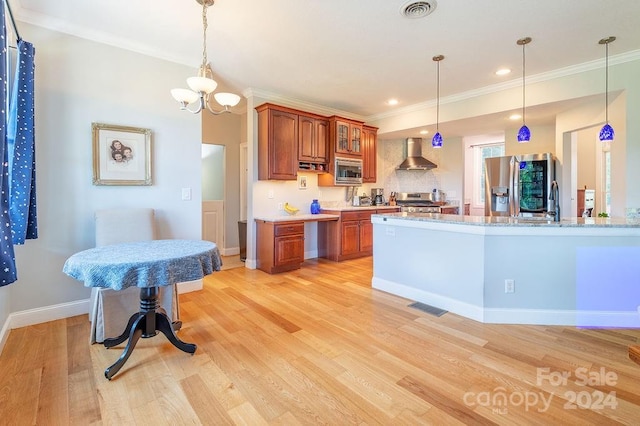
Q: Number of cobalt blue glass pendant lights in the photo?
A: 3